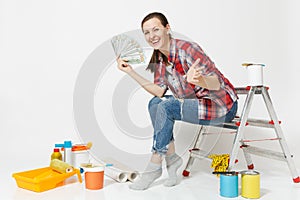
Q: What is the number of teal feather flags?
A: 0